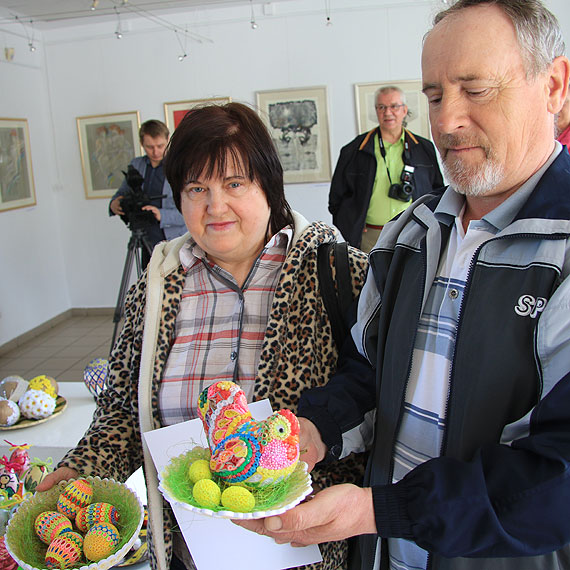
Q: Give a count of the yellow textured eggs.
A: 3